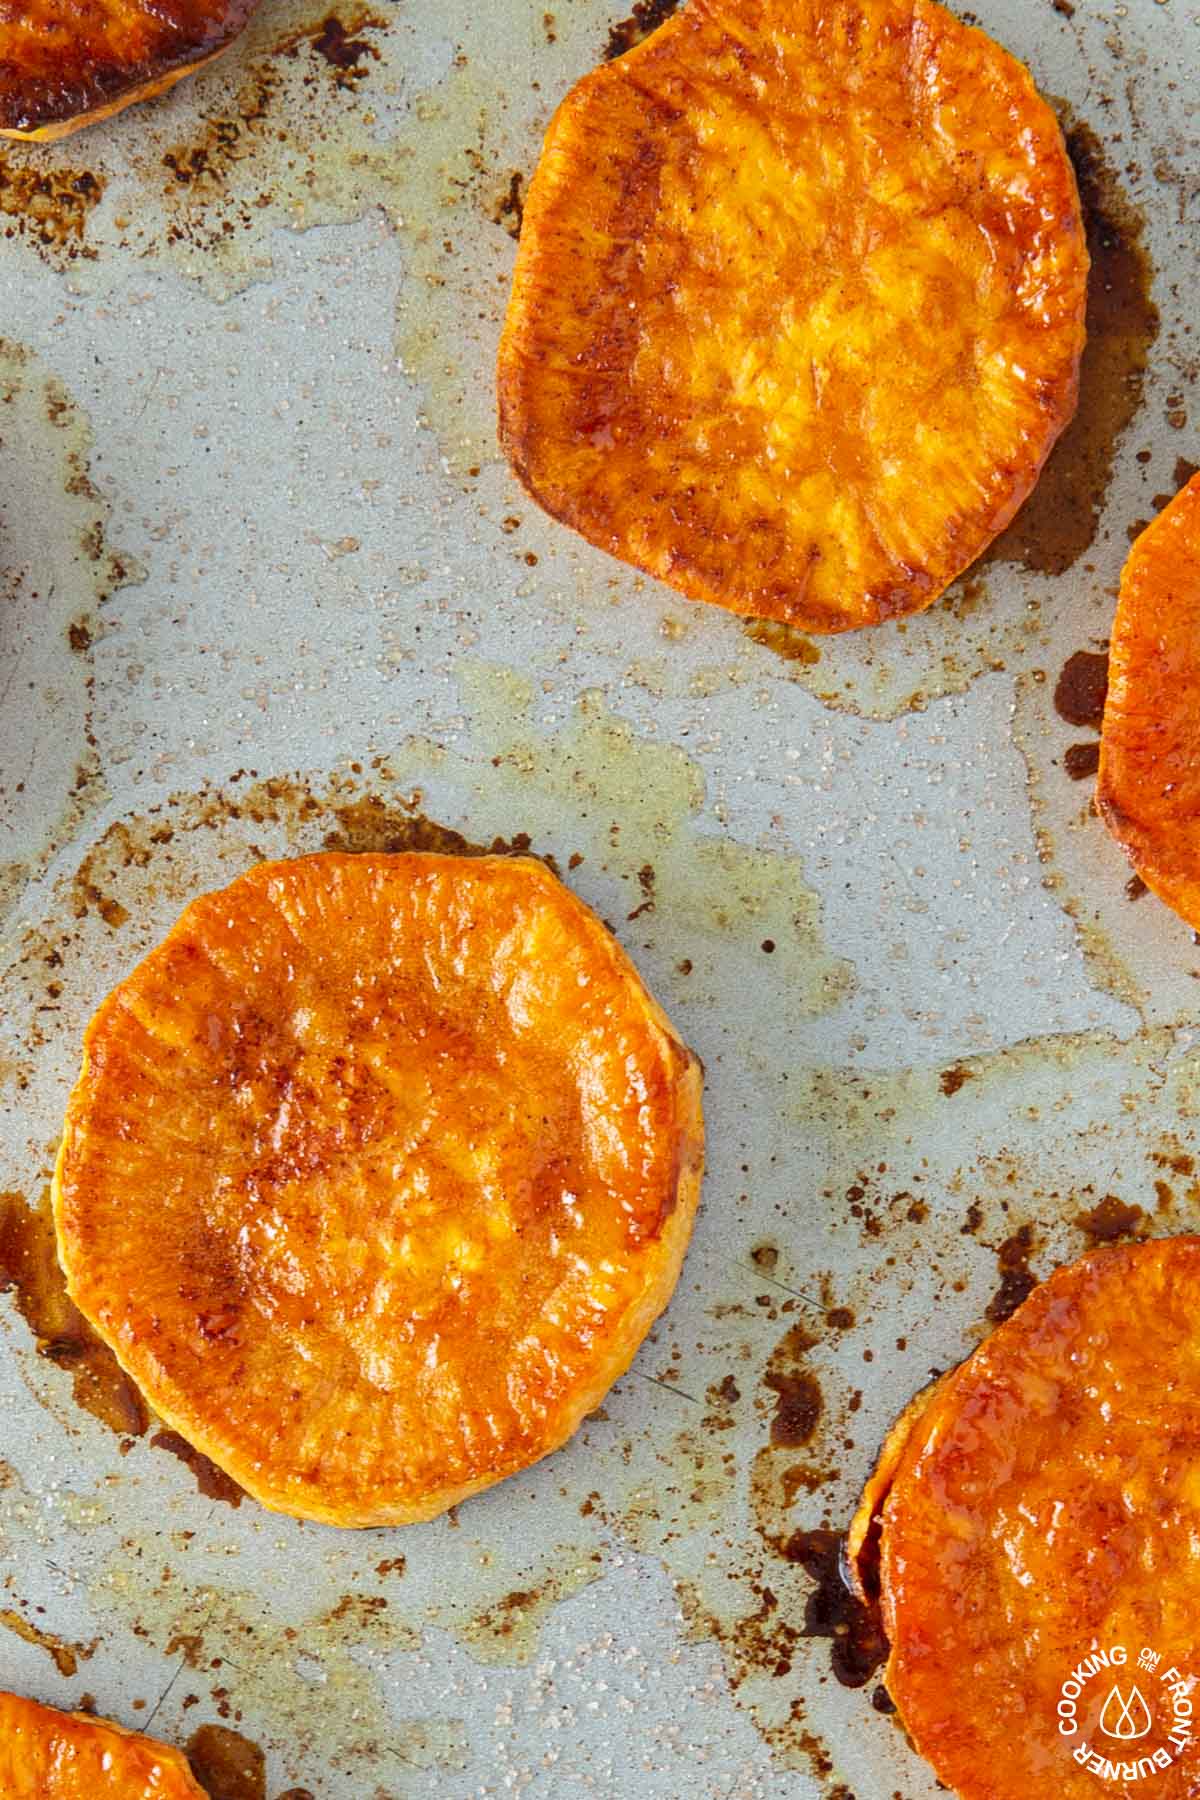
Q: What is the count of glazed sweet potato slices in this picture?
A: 6